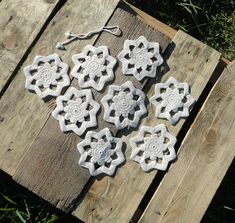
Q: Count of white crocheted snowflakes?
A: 8